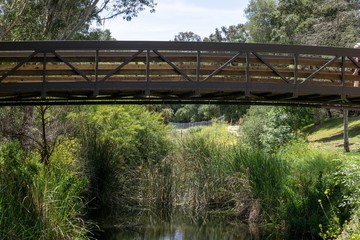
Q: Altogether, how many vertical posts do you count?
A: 7